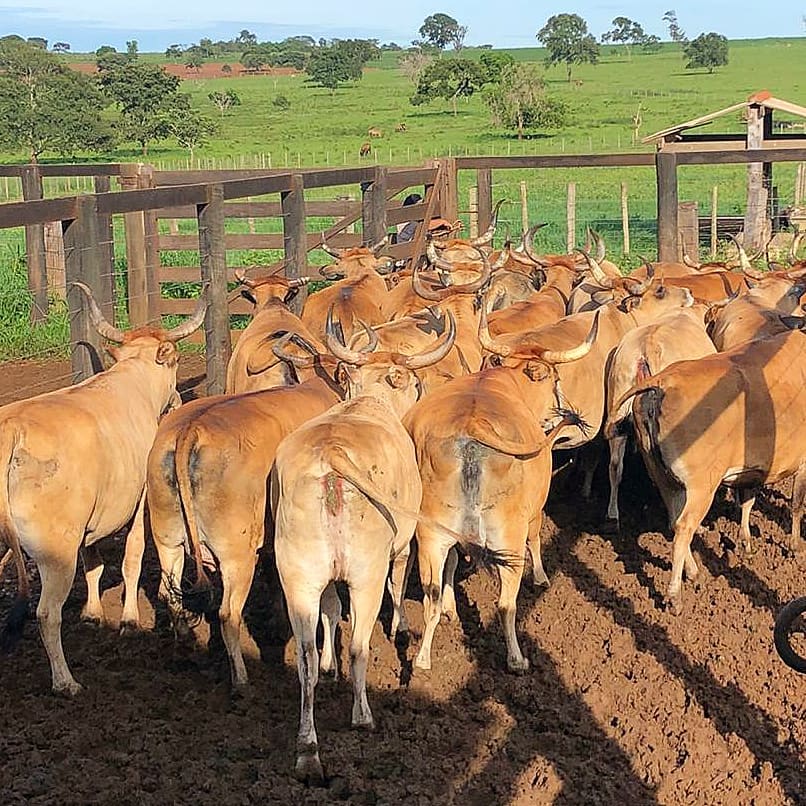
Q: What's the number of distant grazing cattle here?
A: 3